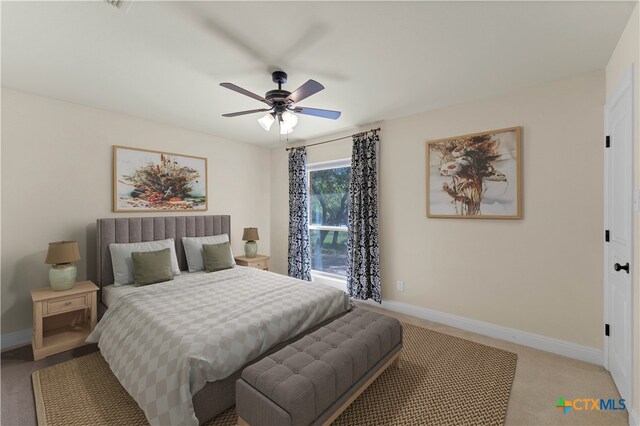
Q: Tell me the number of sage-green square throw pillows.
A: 2